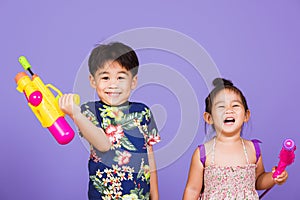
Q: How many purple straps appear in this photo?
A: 2